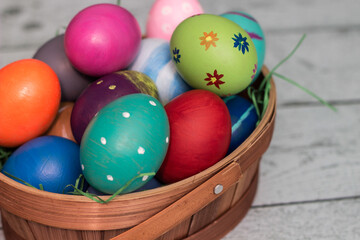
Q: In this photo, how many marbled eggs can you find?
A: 1